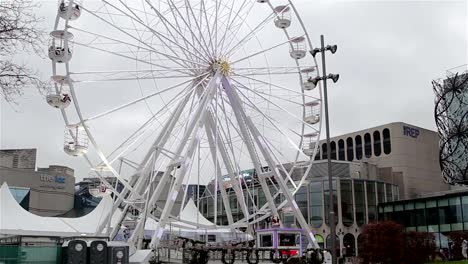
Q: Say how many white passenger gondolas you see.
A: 11